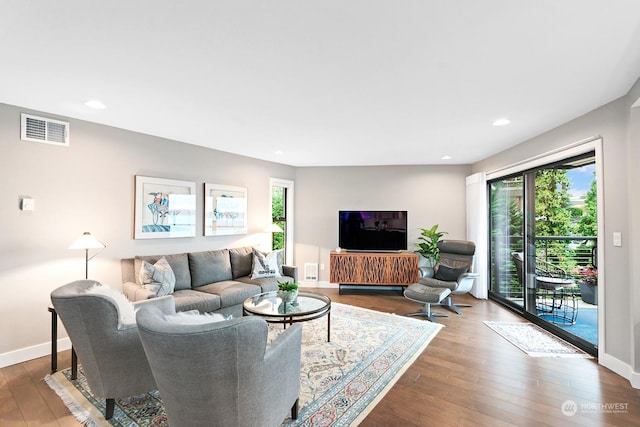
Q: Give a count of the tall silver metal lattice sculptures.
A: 0